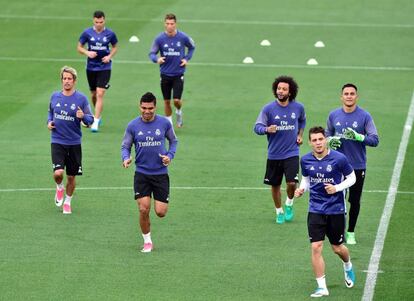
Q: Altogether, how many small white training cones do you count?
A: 5